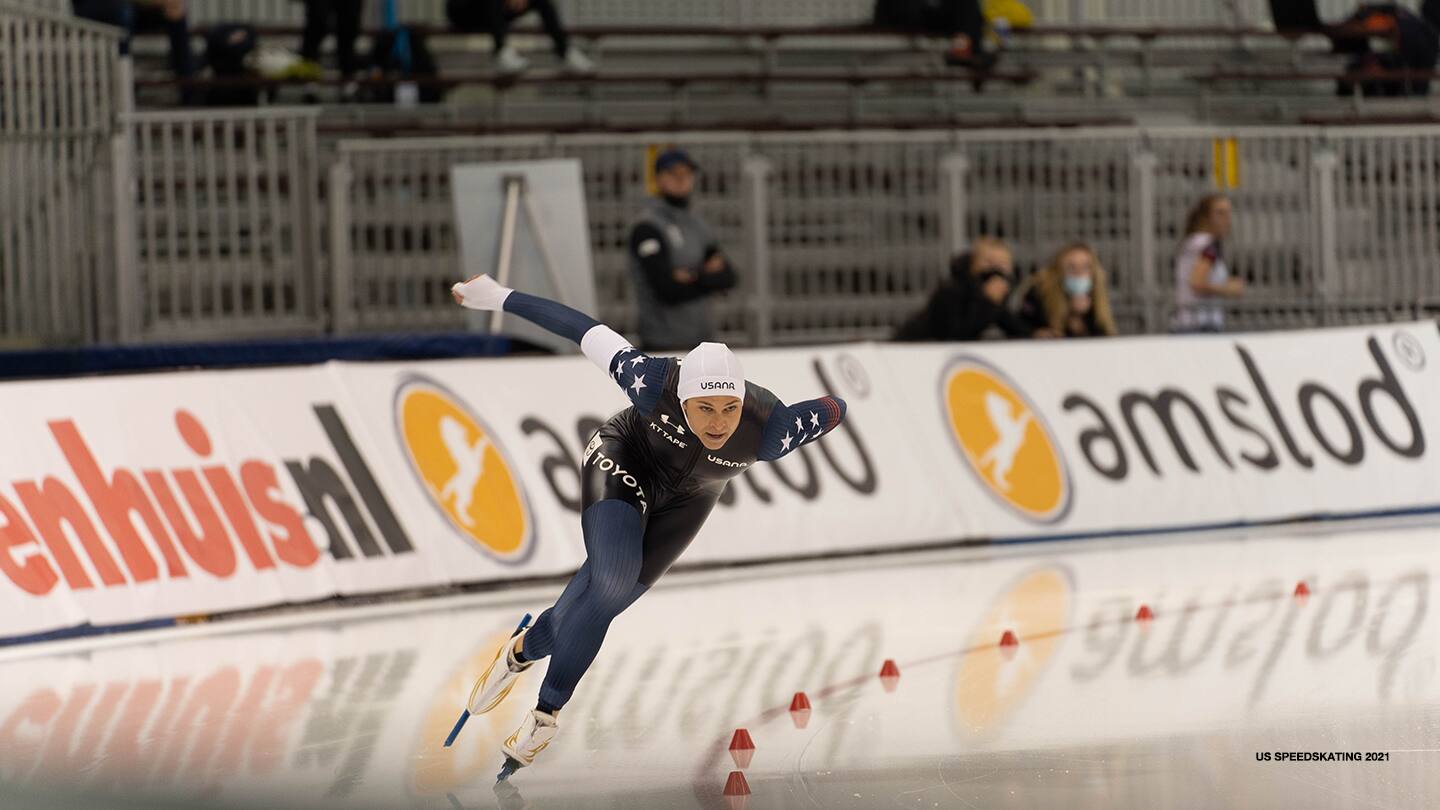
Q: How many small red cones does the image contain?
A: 7